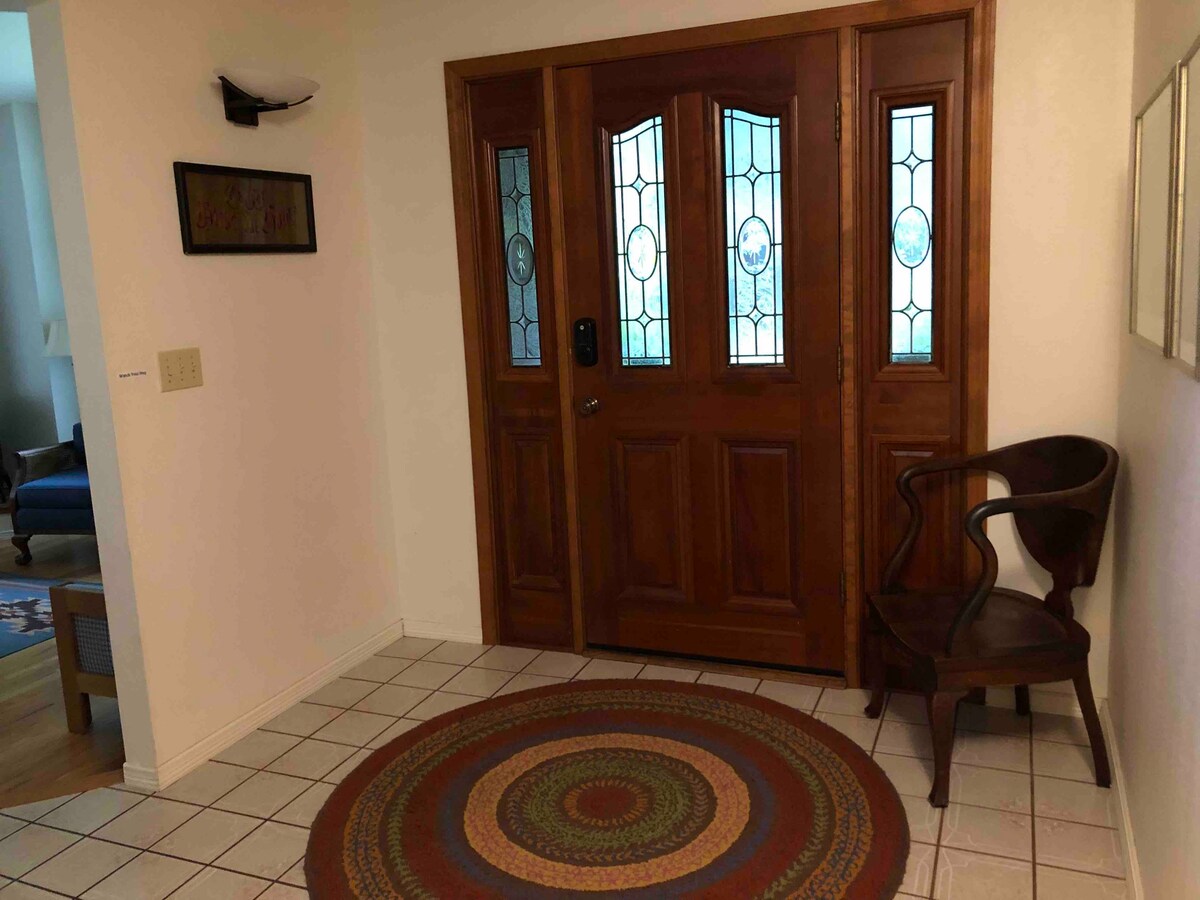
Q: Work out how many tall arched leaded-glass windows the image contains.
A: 2